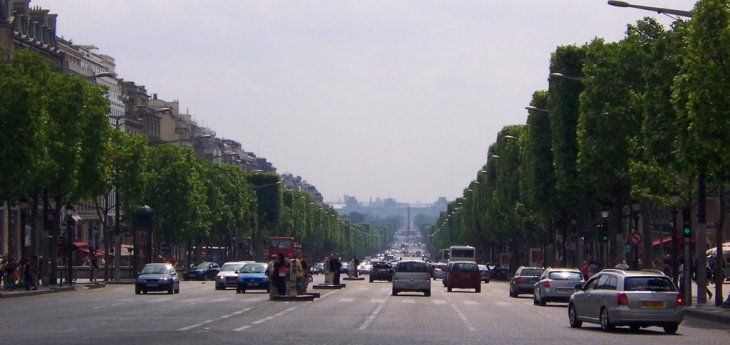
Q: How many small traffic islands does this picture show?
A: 3